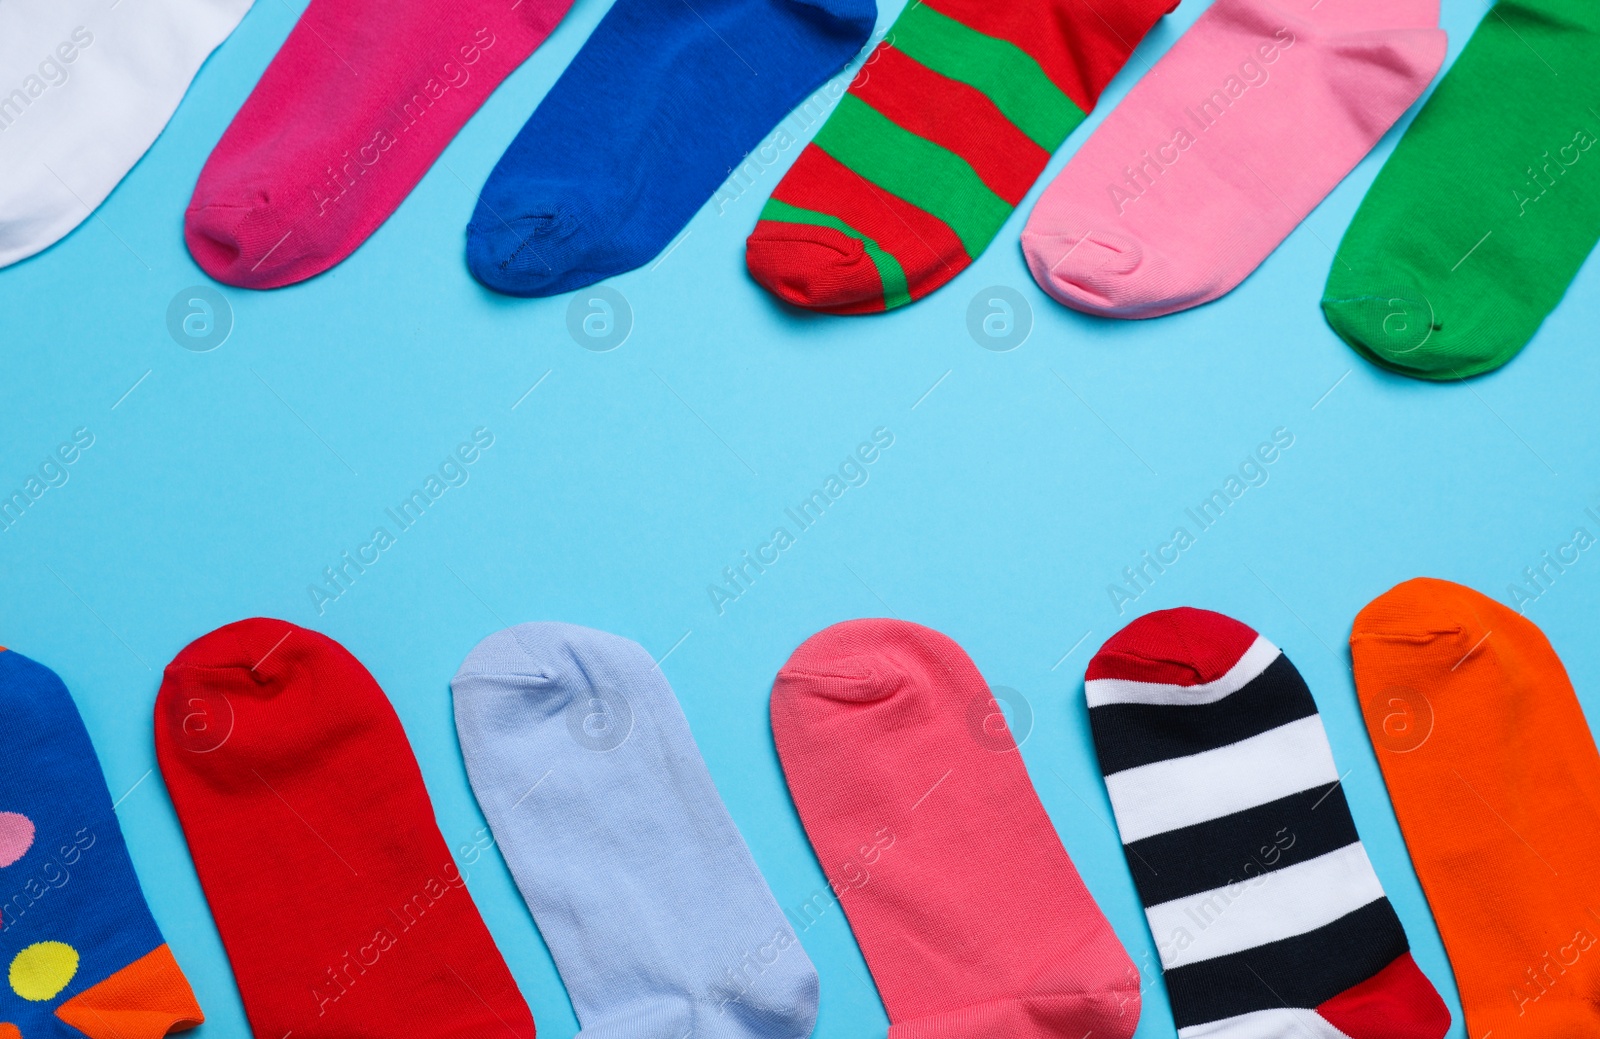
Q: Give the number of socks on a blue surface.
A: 12